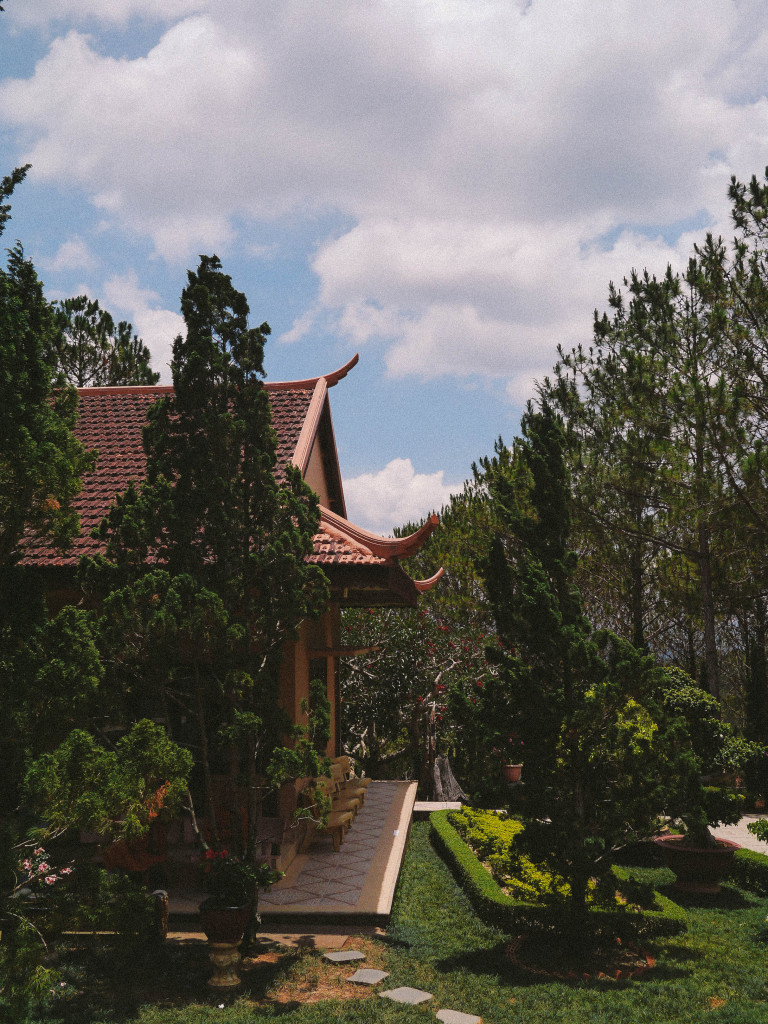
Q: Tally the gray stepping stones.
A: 4